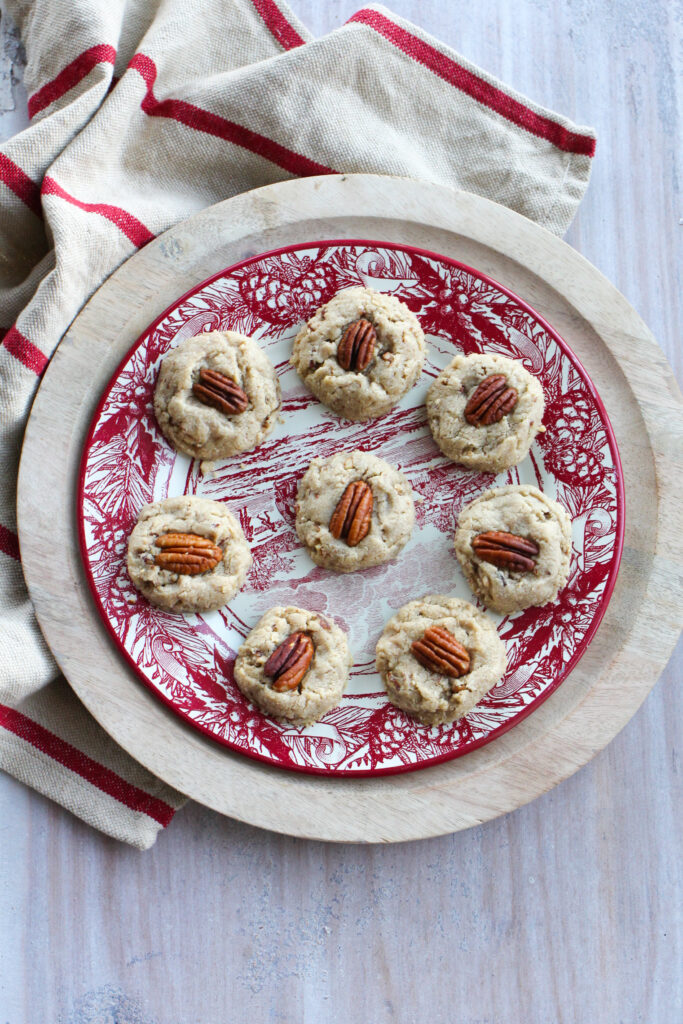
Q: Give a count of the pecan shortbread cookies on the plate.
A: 8